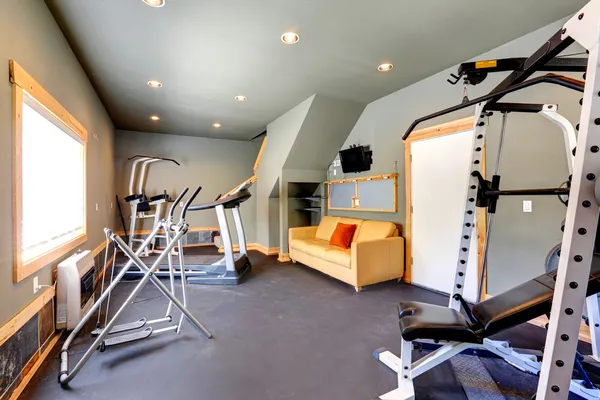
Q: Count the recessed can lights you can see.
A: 7